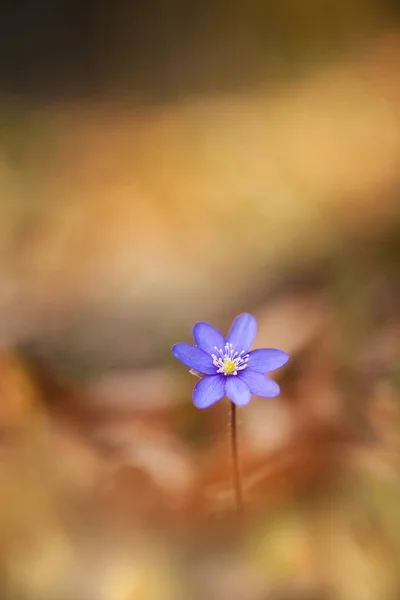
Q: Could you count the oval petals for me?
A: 7